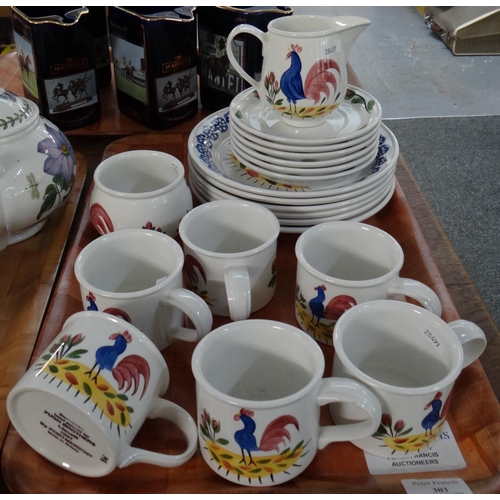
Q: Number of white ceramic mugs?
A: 6